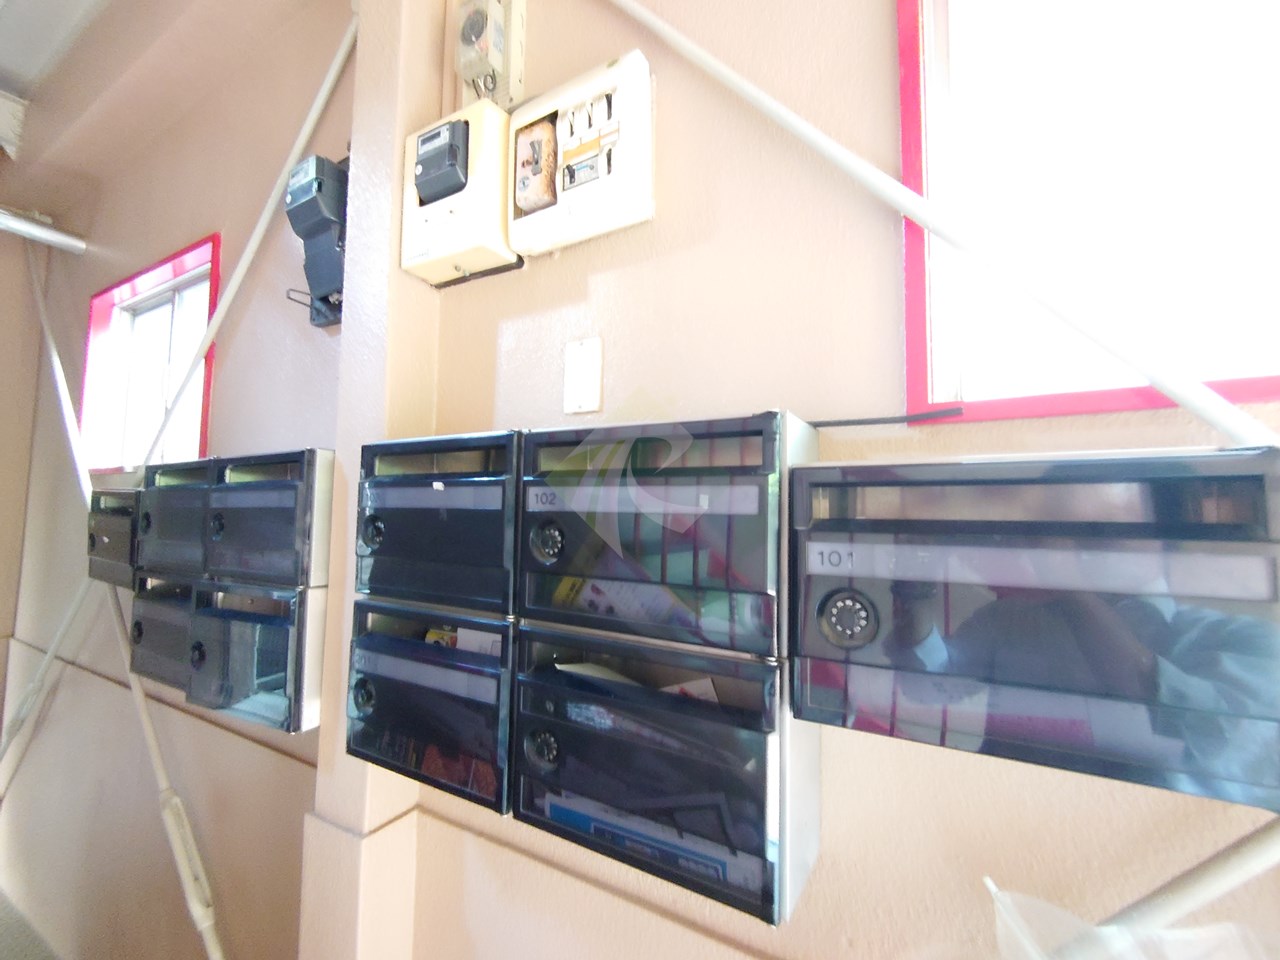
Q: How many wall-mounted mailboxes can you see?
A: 10